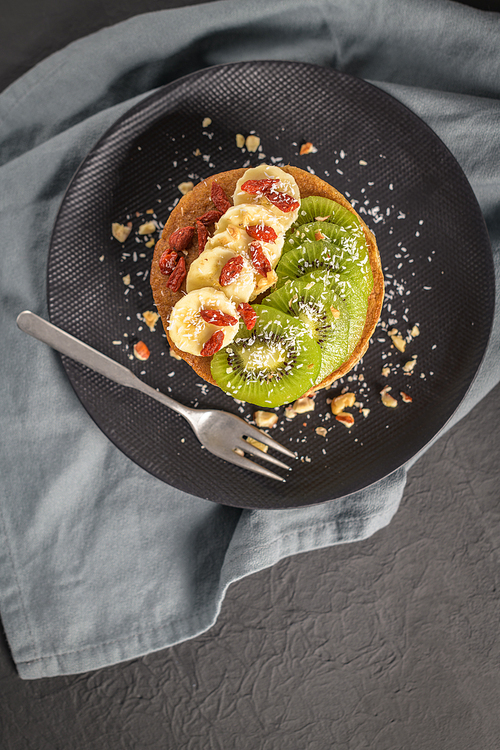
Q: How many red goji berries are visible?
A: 14